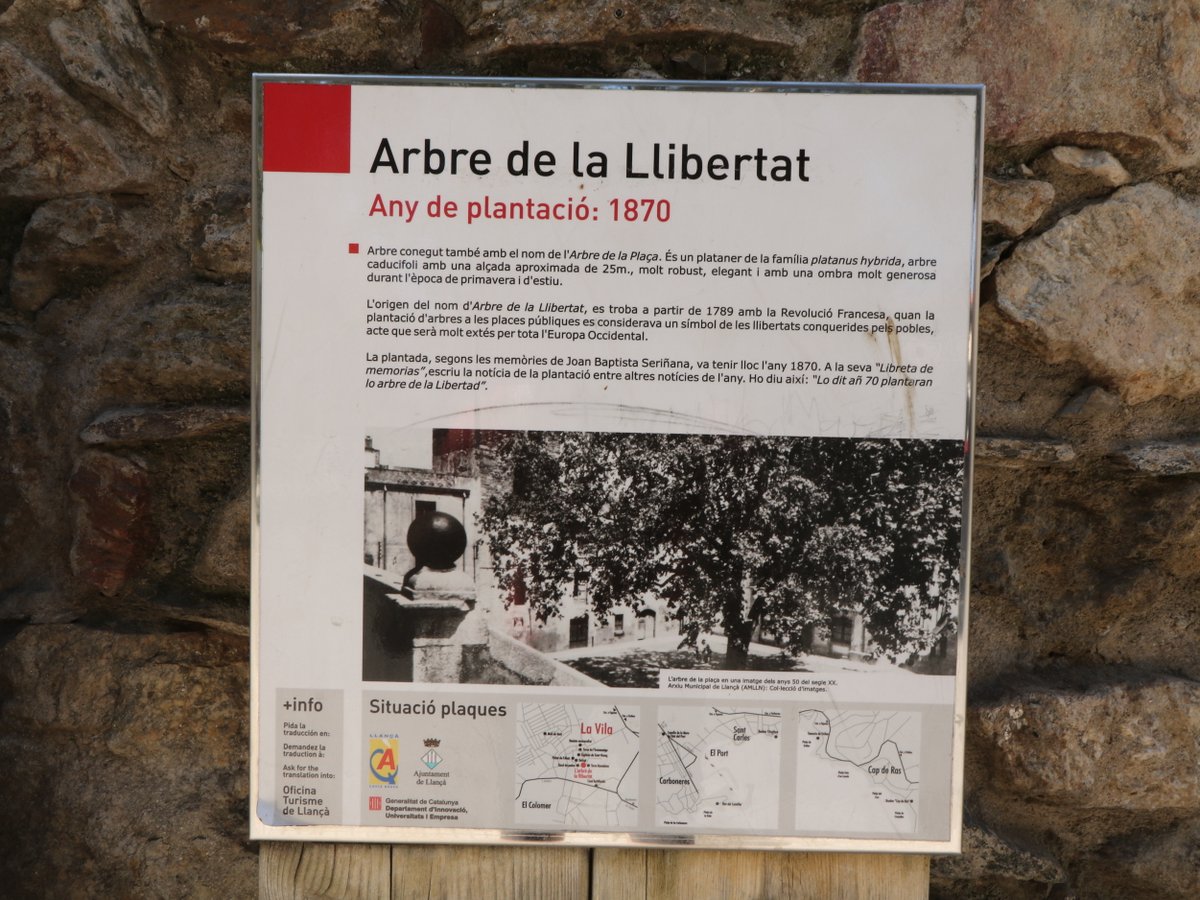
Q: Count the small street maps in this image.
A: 3